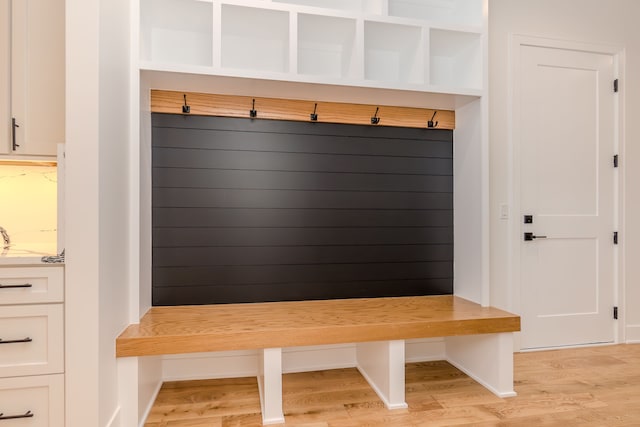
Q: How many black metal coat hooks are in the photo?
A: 5